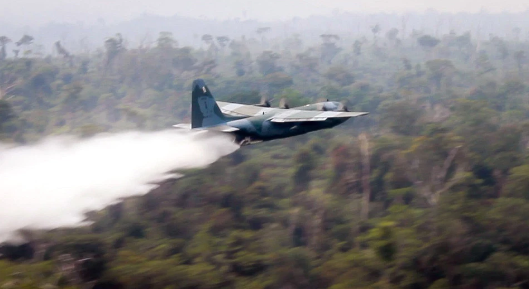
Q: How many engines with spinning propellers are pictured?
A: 4